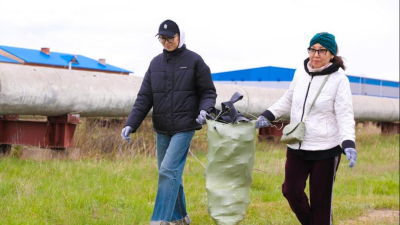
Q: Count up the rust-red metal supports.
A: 3